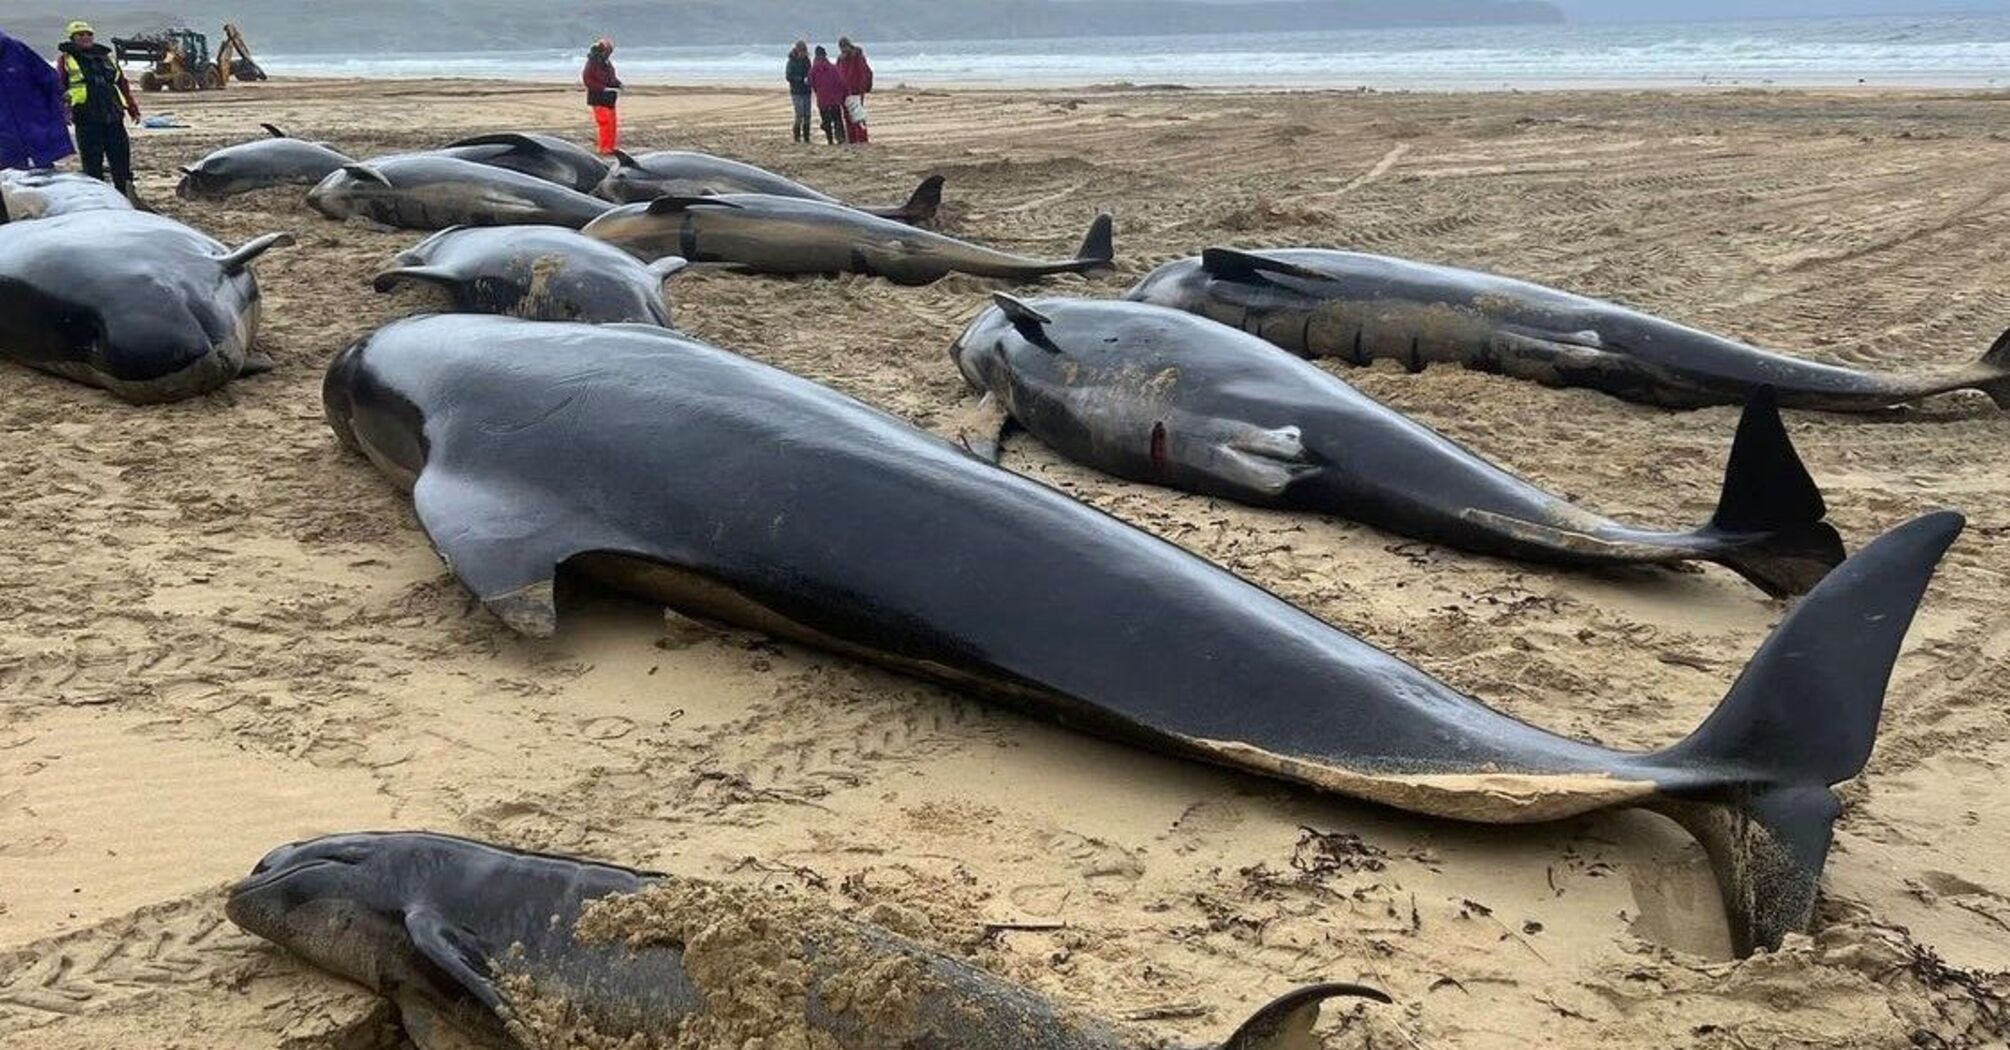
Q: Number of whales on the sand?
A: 12